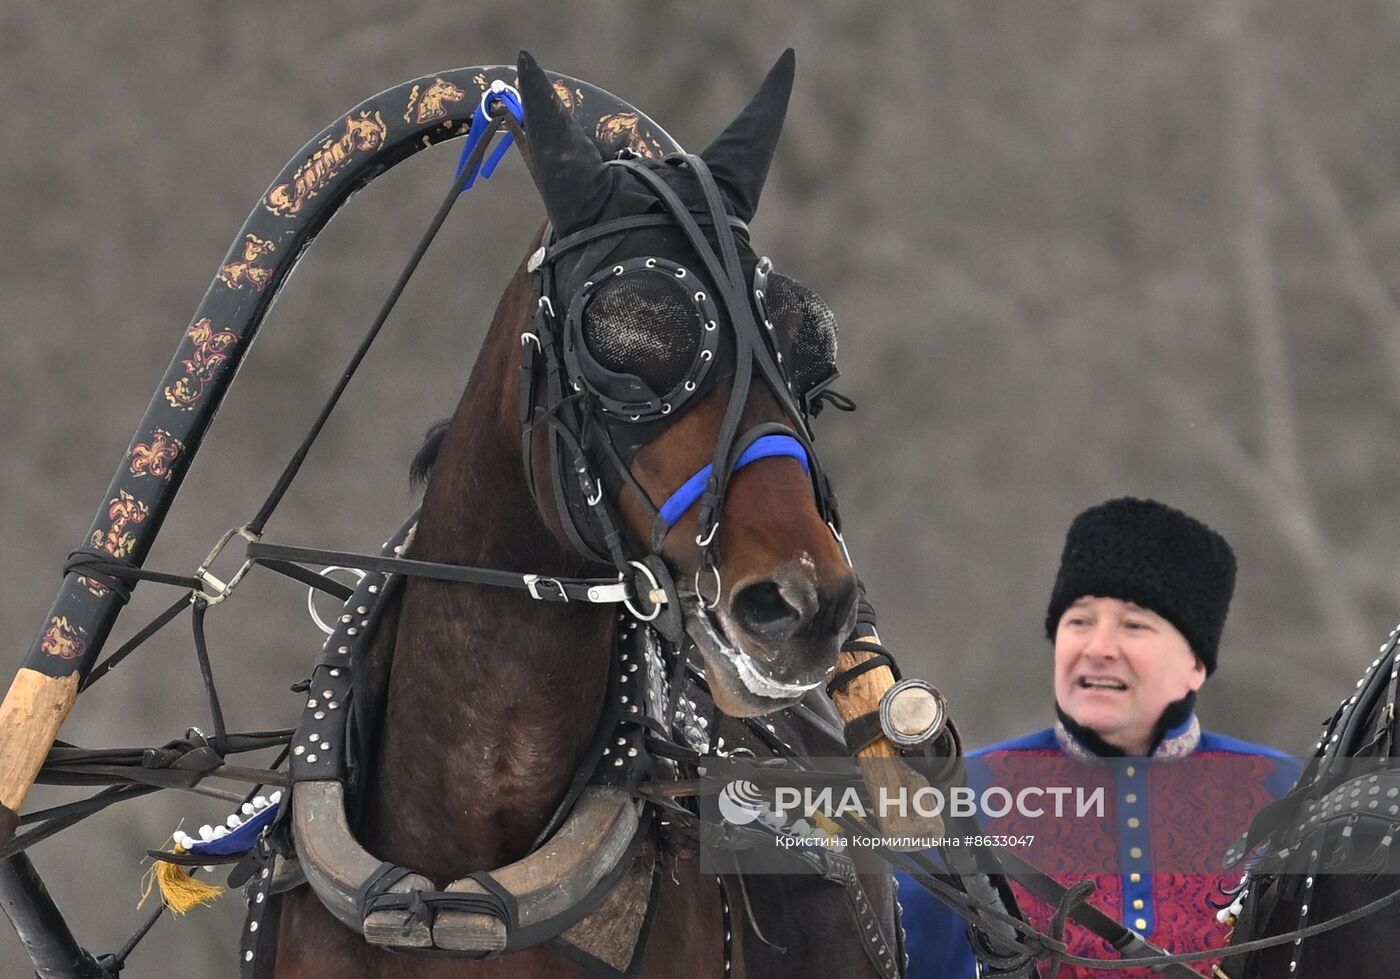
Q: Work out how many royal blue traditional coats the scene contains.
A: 1